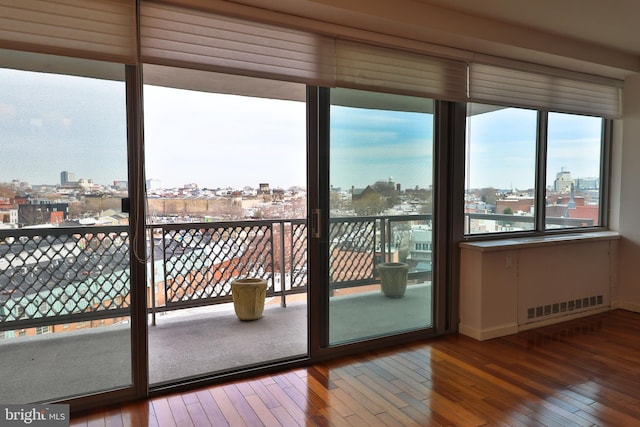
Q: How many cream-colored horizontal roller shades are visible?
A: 4